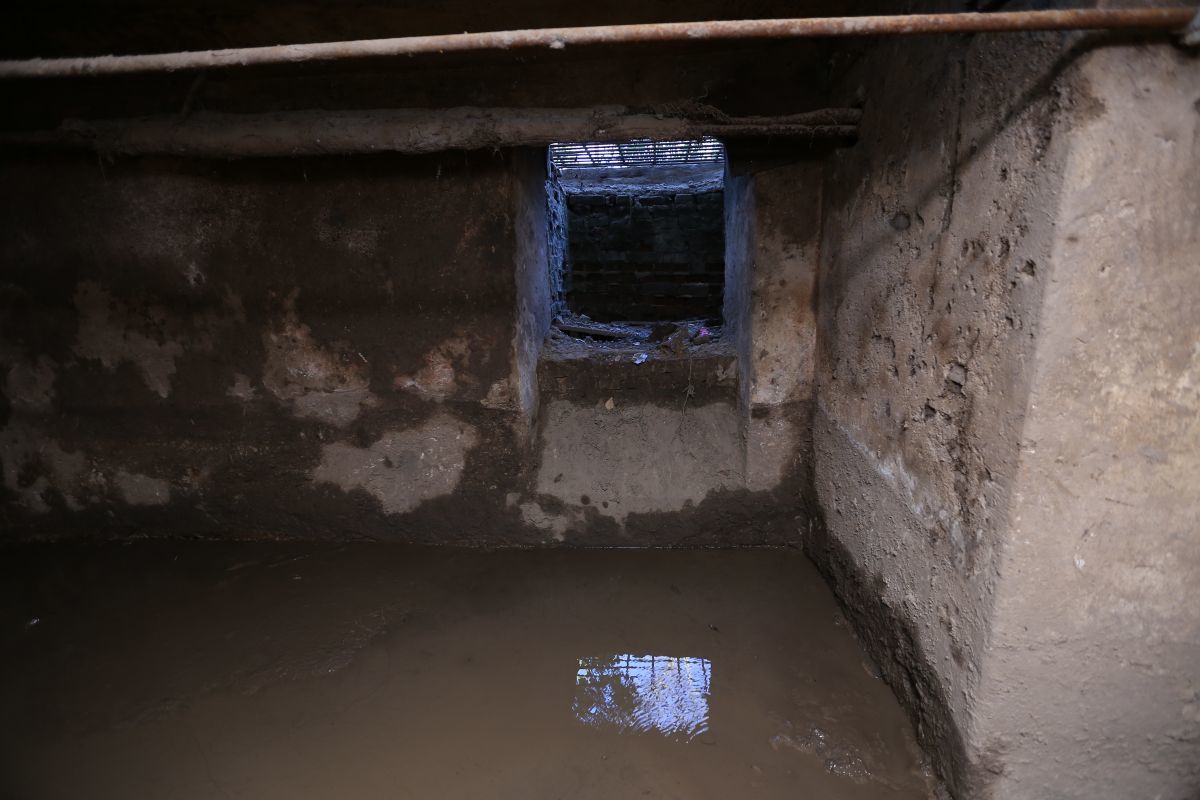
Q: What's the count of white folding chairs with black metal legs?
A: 0